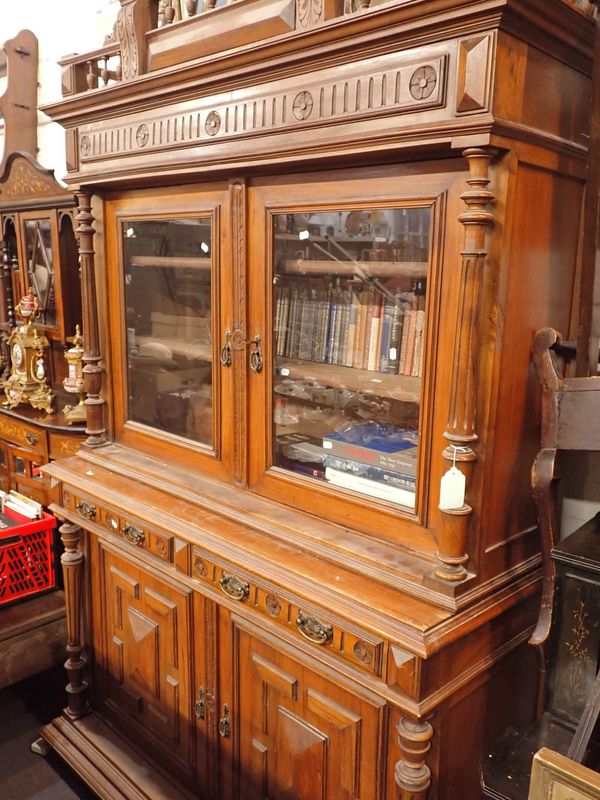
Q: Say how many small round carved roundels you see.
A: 11